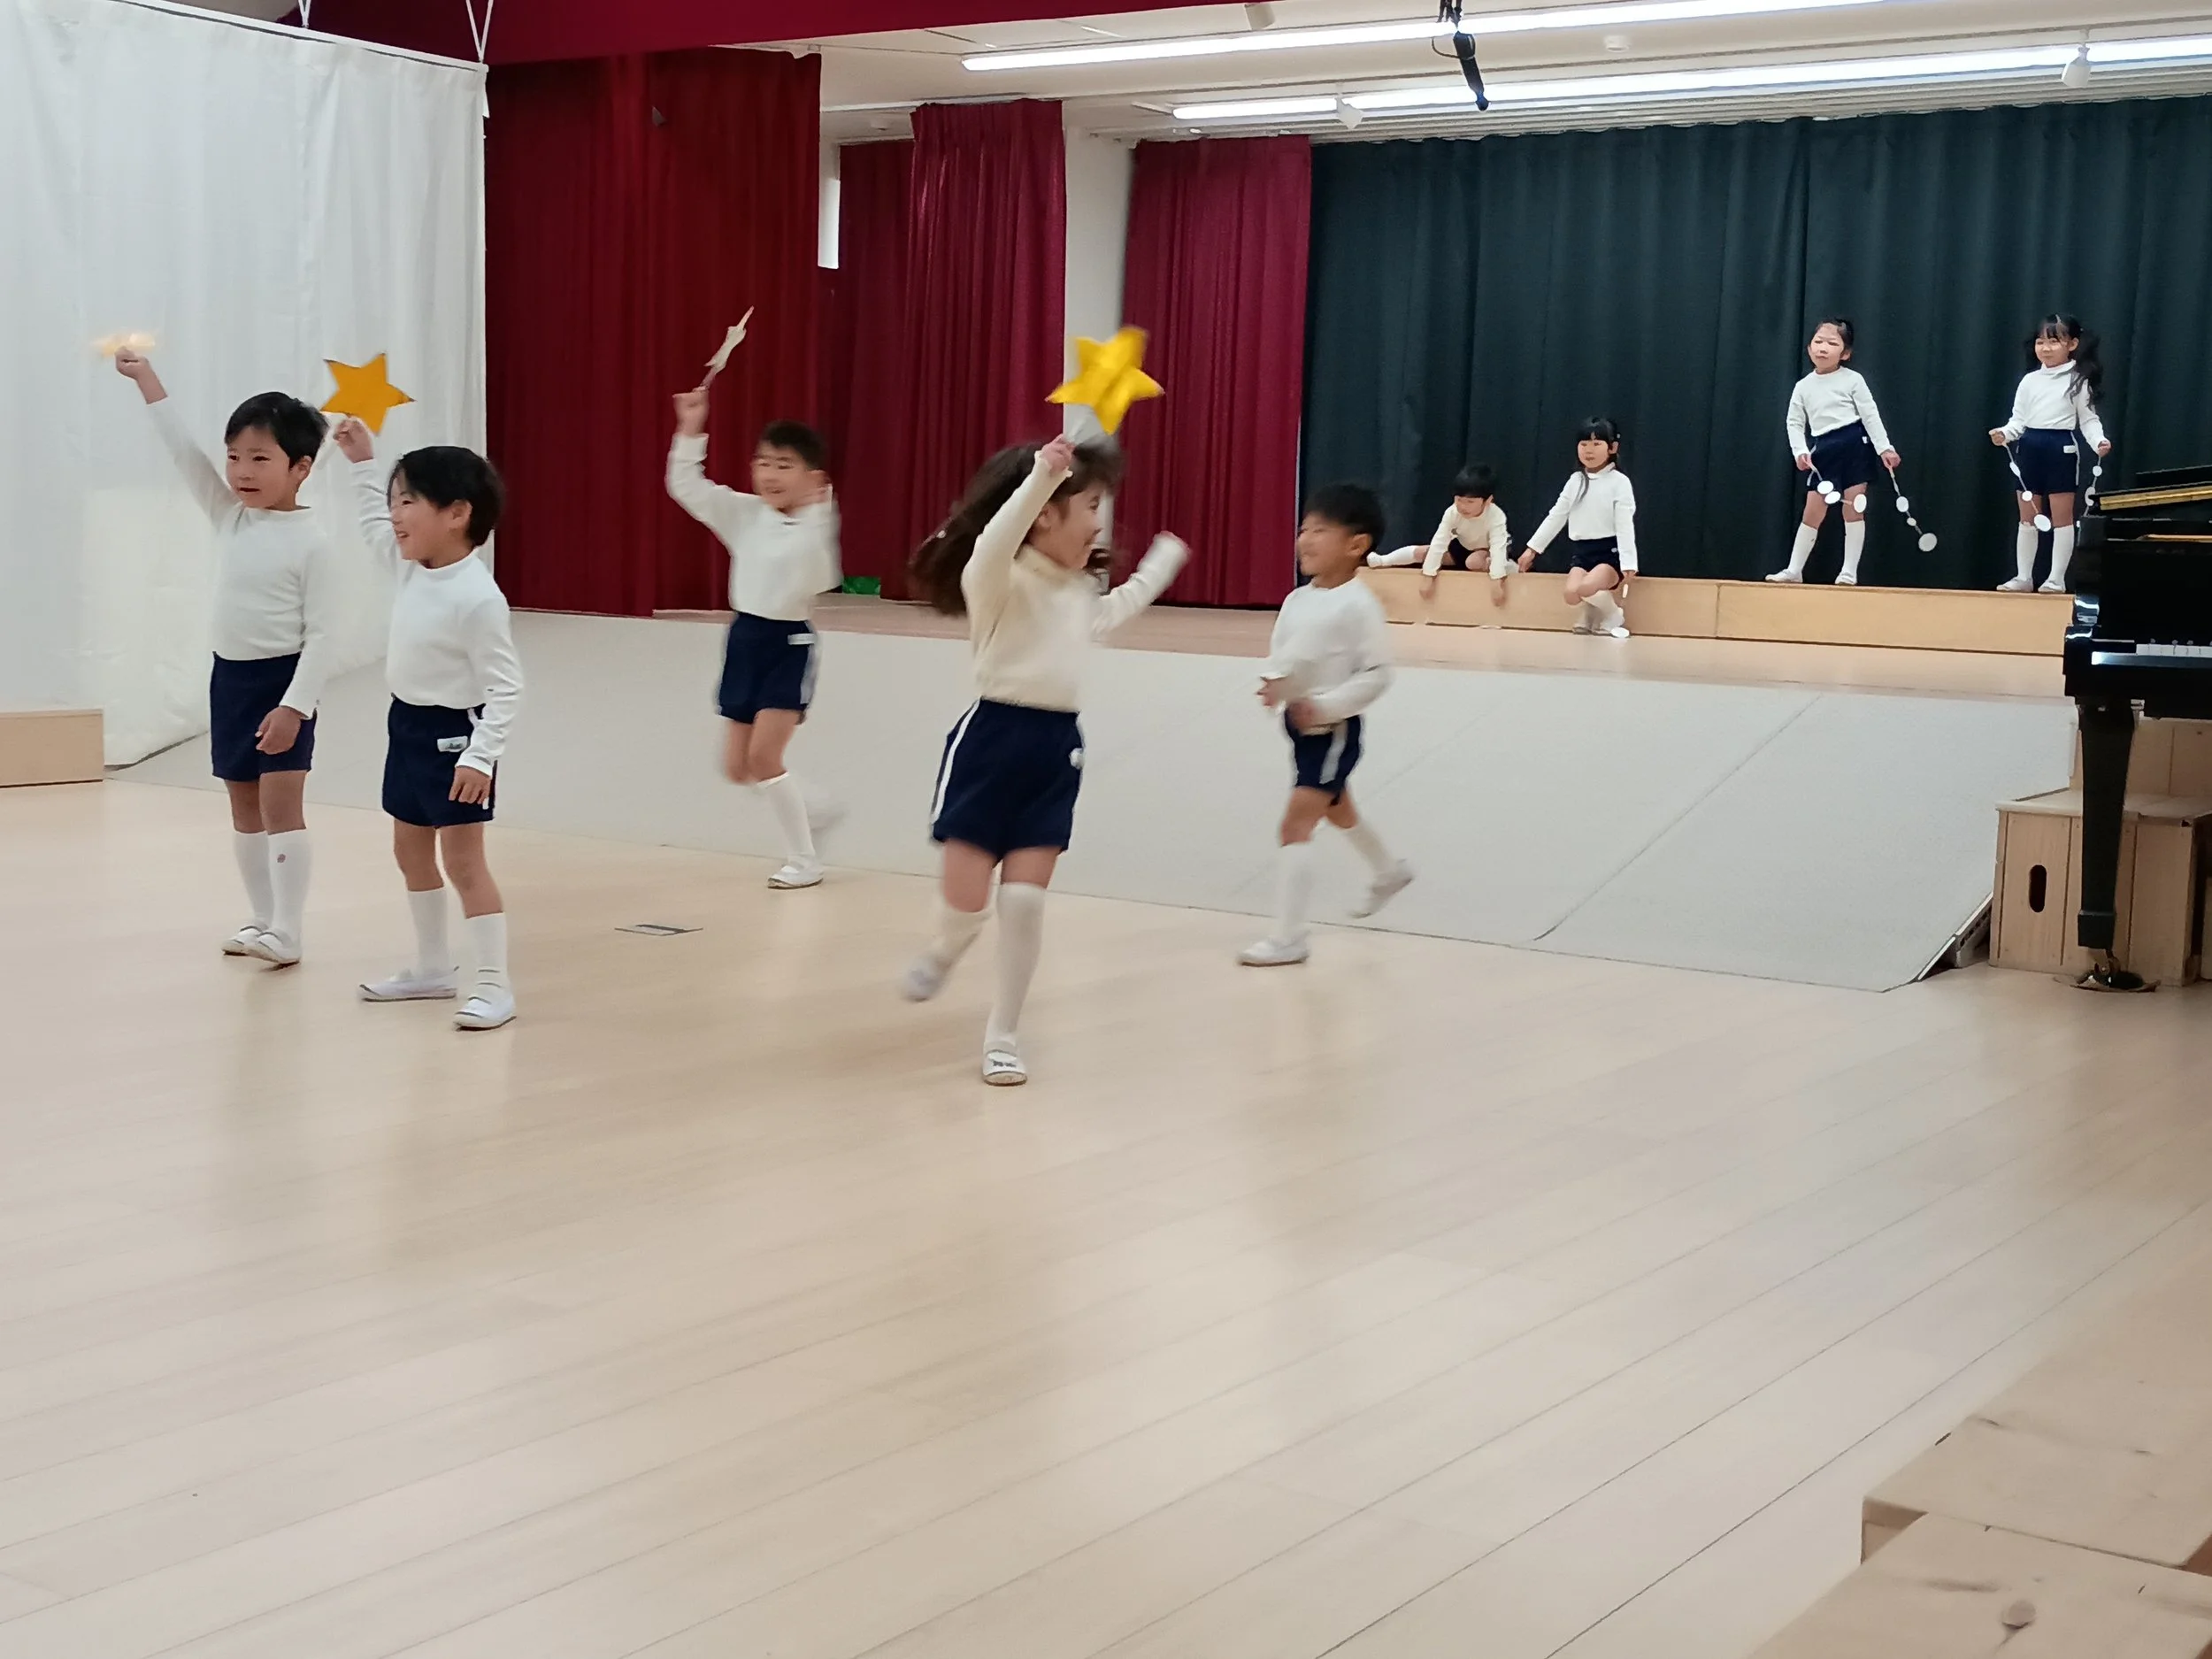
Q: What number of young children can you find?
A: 9